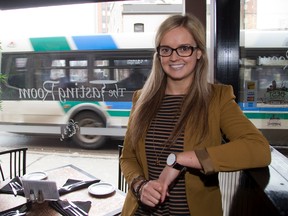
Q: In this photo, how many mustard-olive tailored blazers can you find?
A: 1